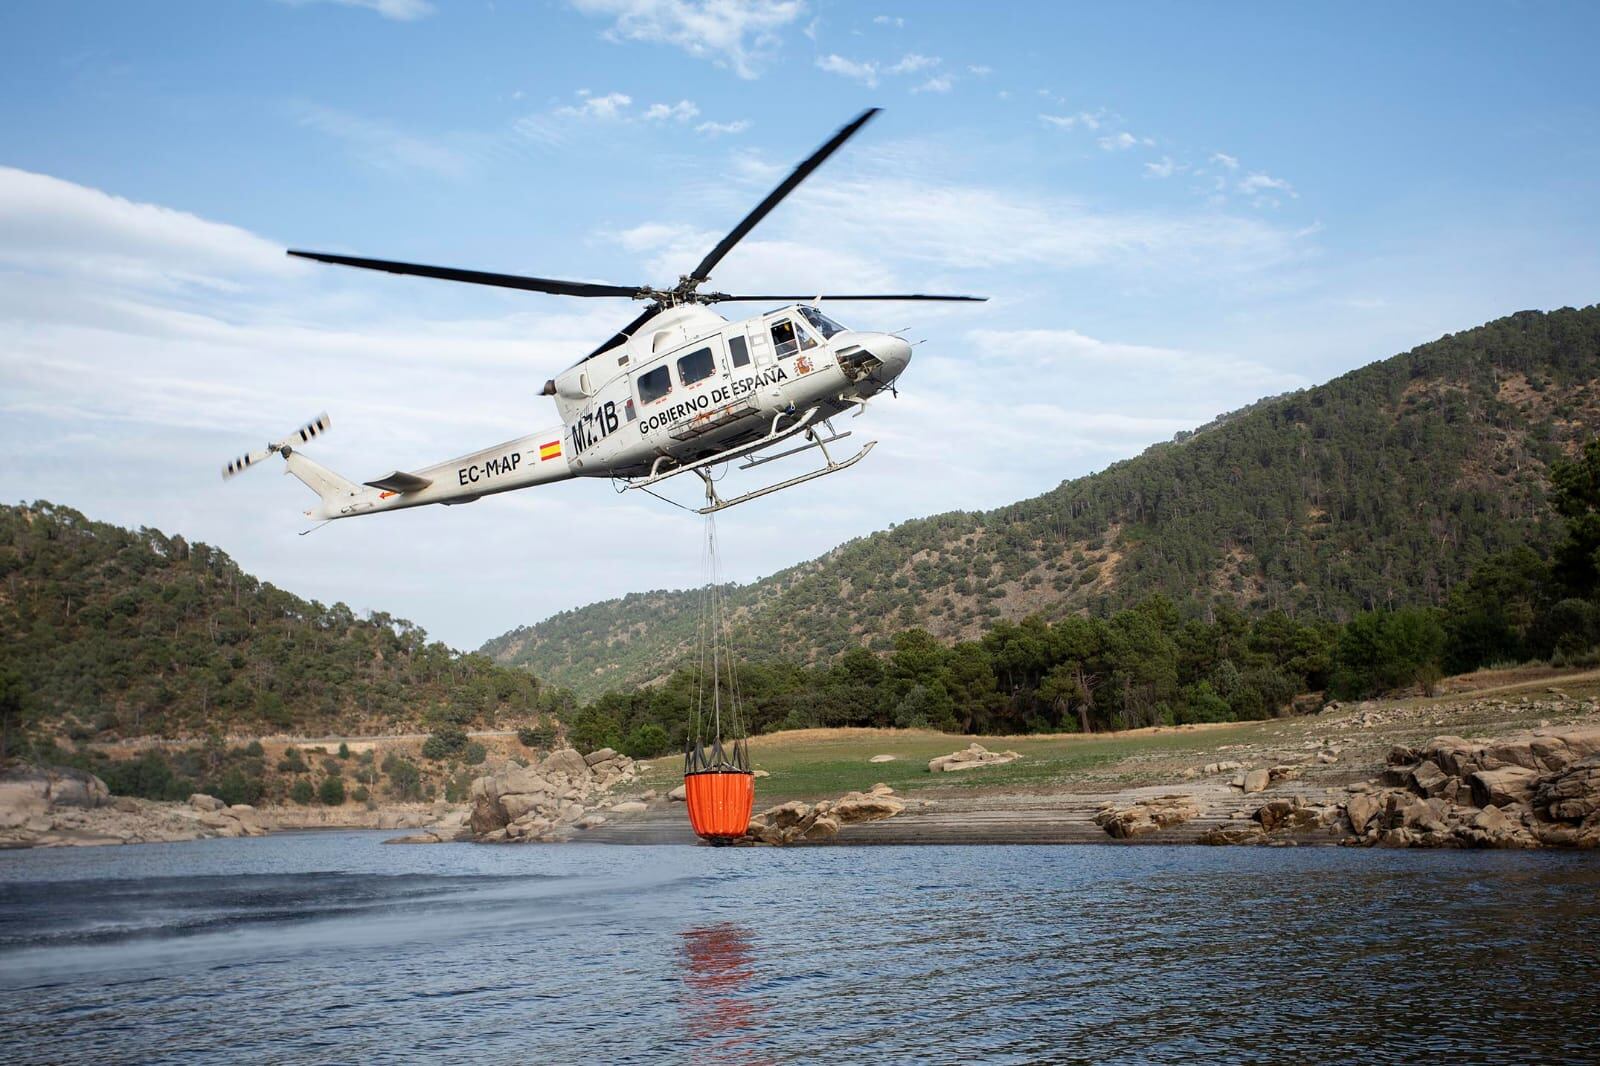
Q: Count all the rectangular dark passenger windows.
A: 3